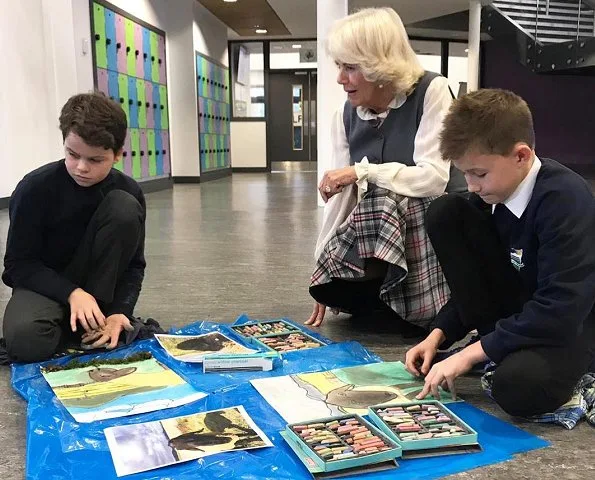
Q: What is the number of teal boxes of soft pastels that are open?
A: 4